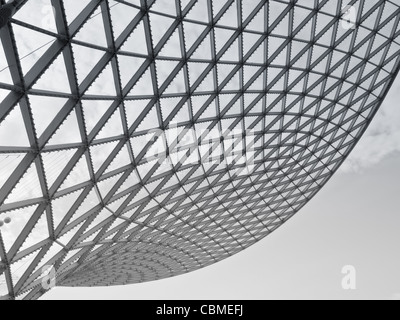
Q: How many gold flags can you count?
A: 0